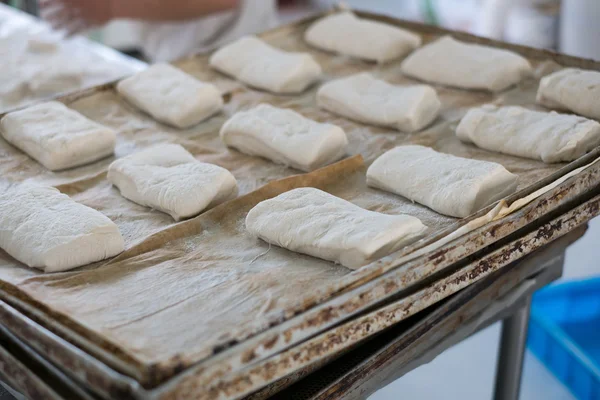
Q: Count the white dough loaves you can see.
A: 13